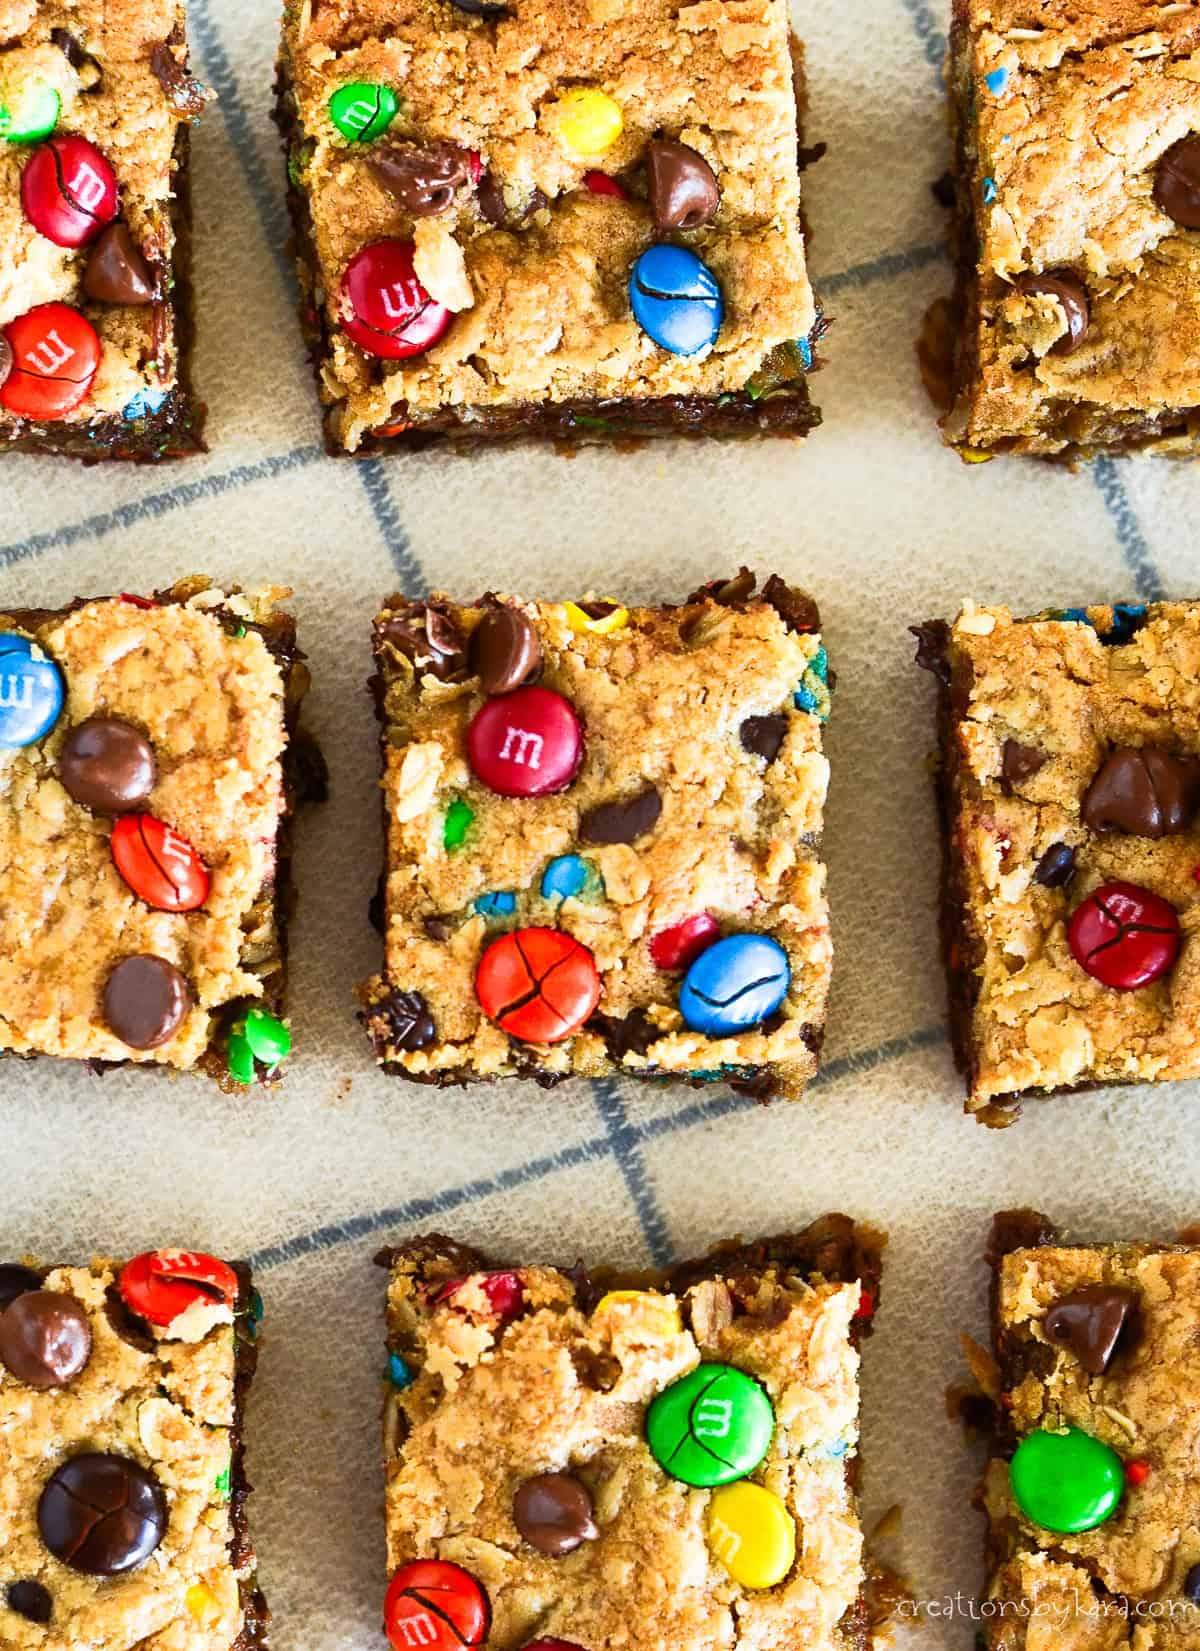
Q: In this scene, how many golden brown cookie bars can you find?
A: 9